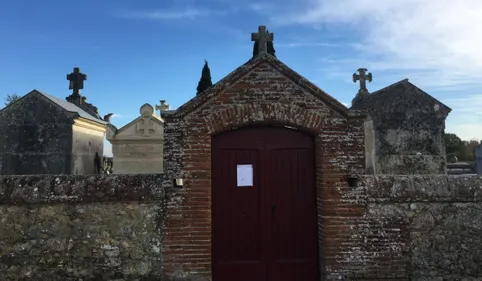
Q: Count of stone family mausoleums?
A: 3